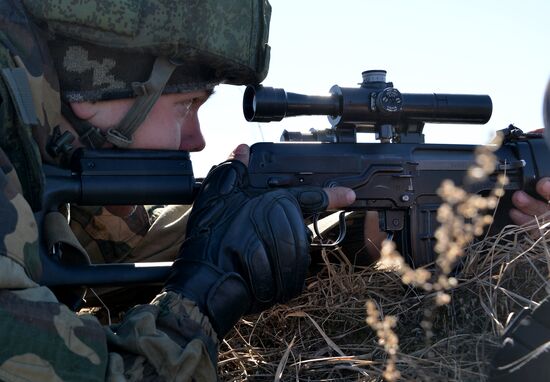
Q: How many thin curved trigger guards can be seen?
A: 1